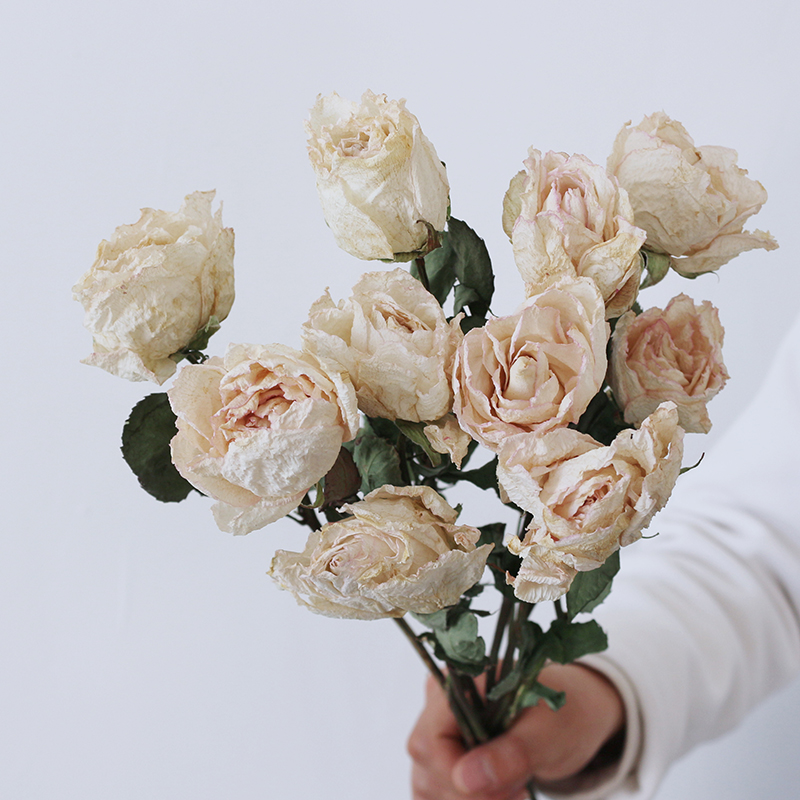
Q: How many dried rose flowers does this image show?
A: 10